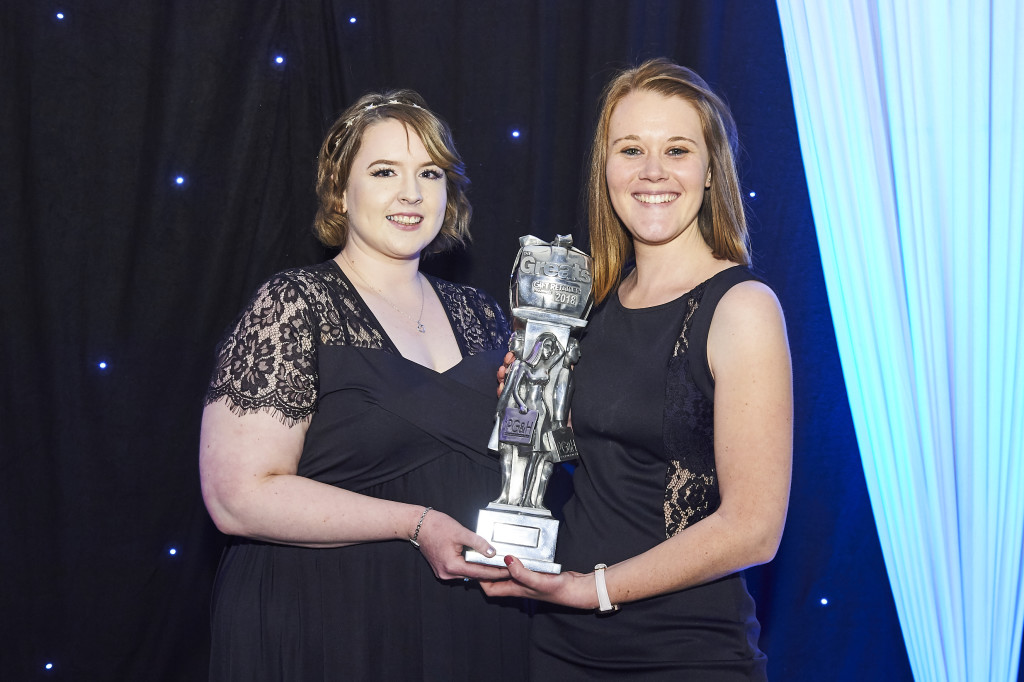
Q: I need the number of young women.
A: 2